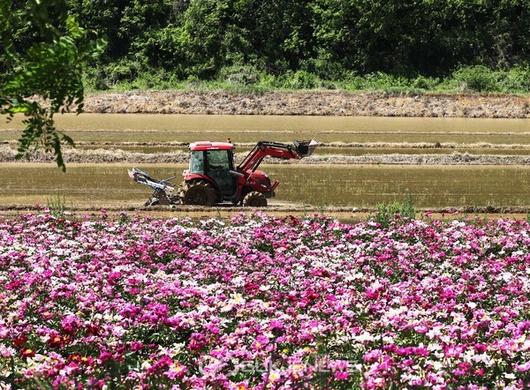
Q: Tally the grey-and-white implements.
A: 1